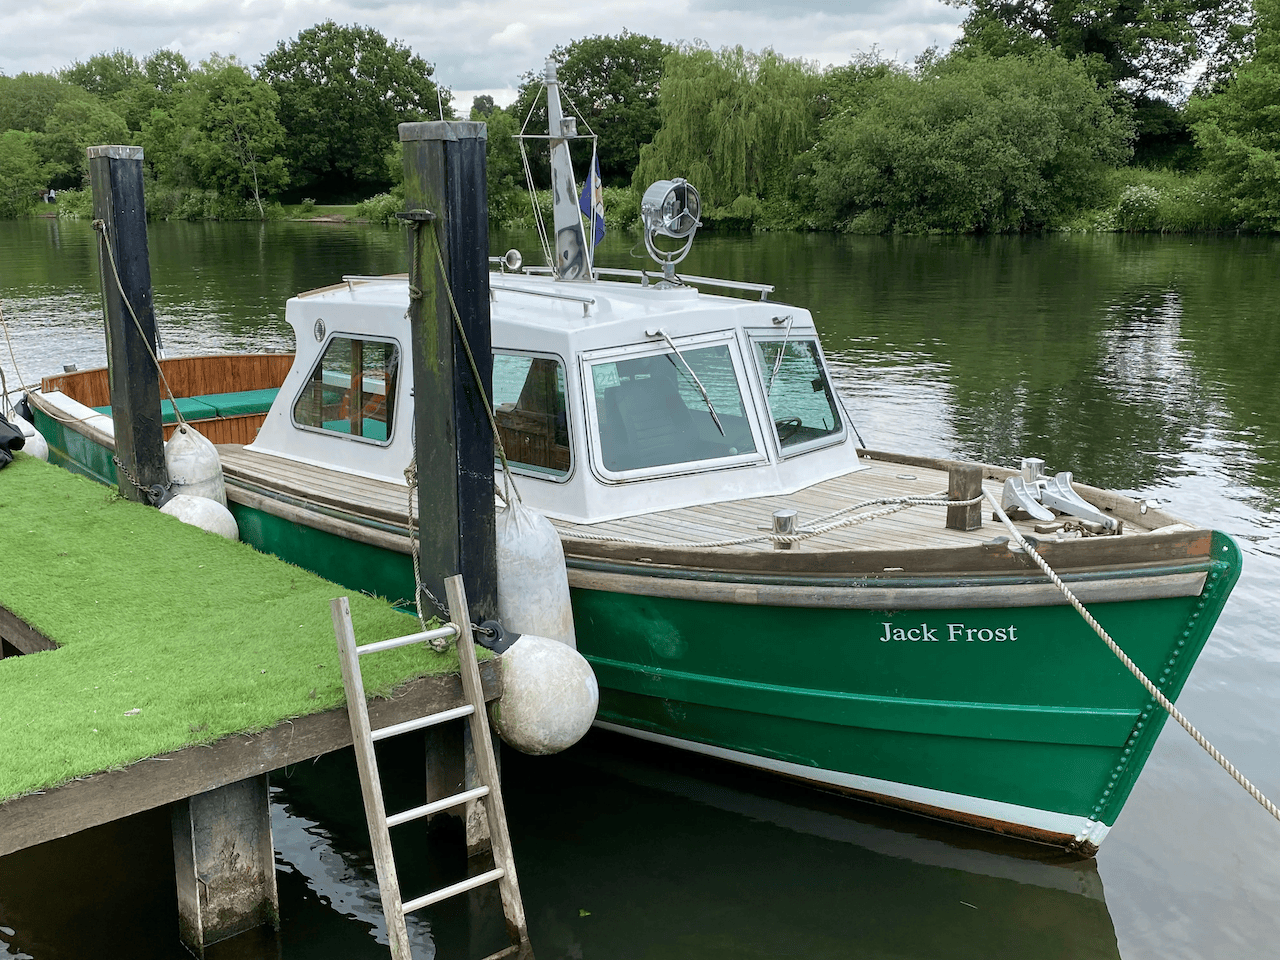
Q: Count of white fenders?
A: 5